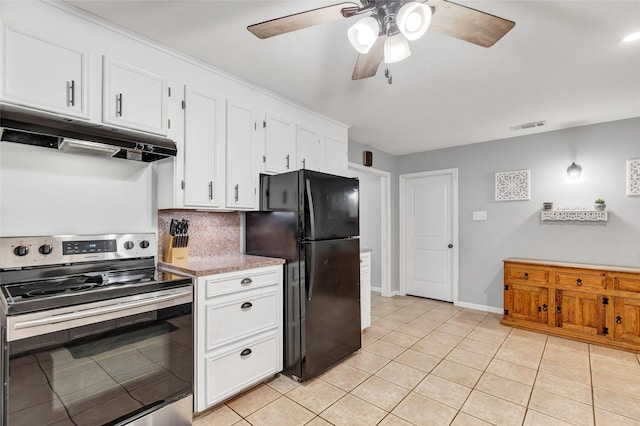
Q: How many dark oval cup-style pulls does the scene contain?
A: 3